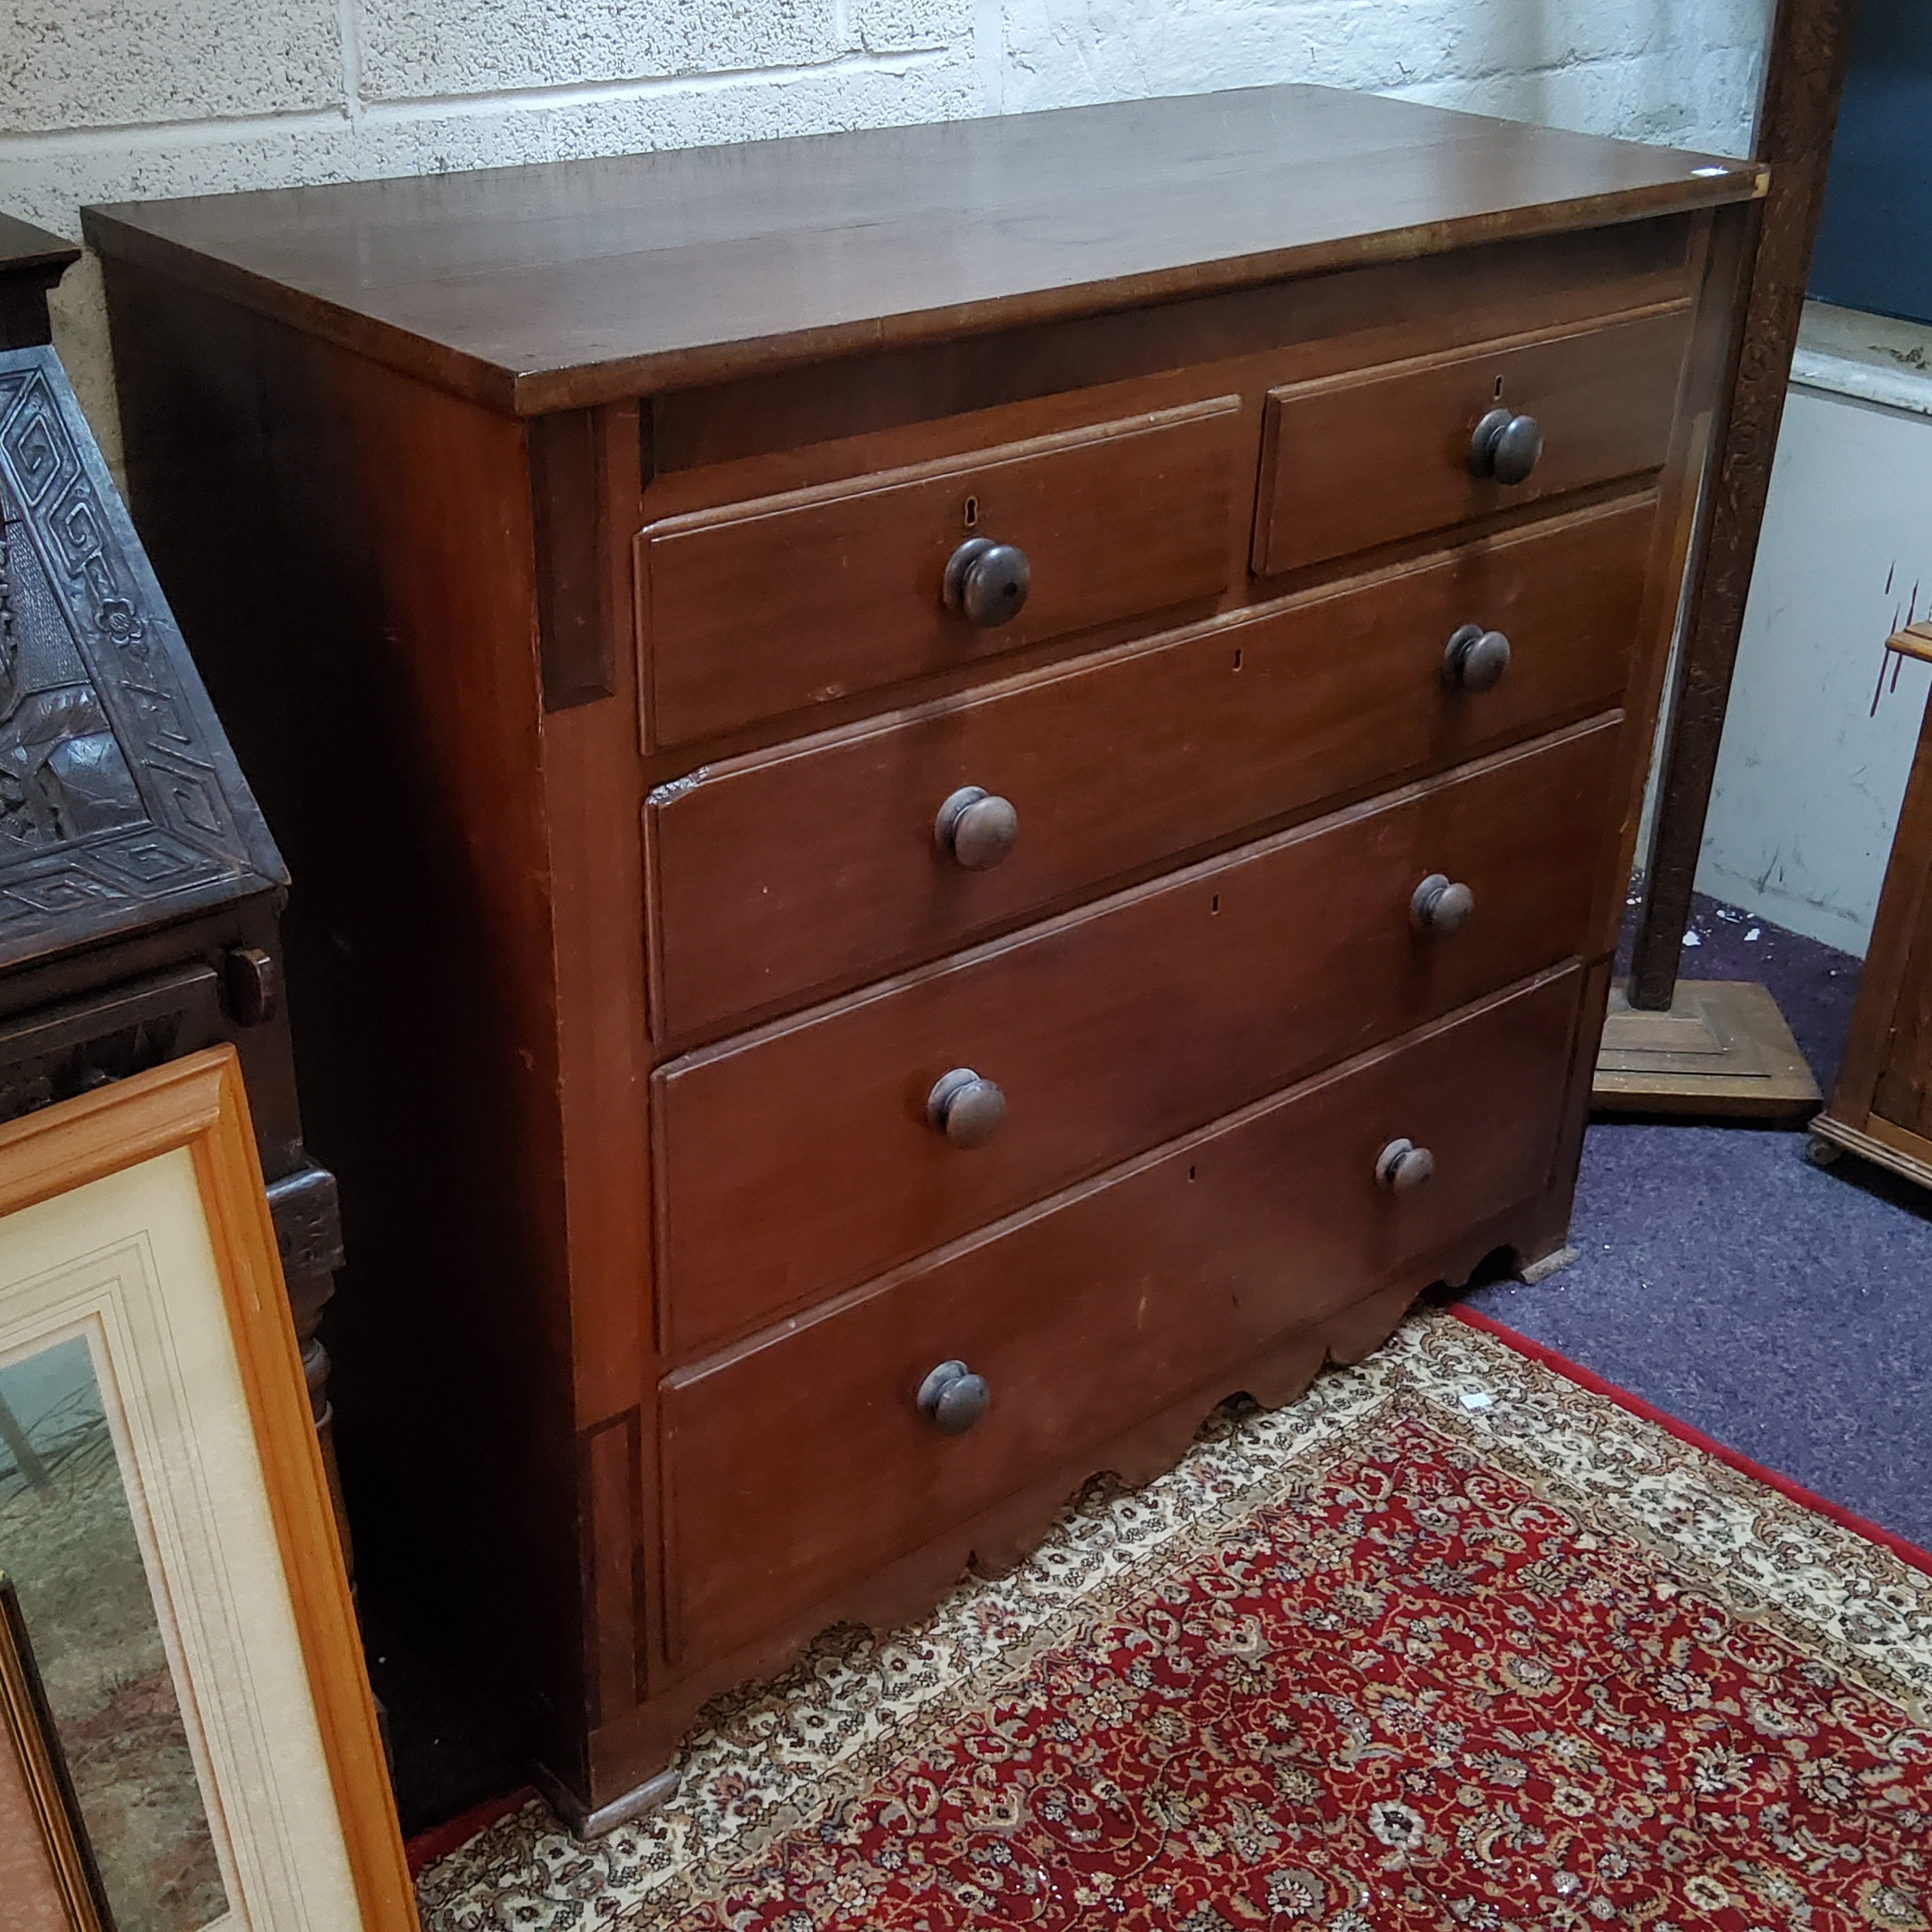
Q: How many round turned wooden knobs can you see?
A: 8